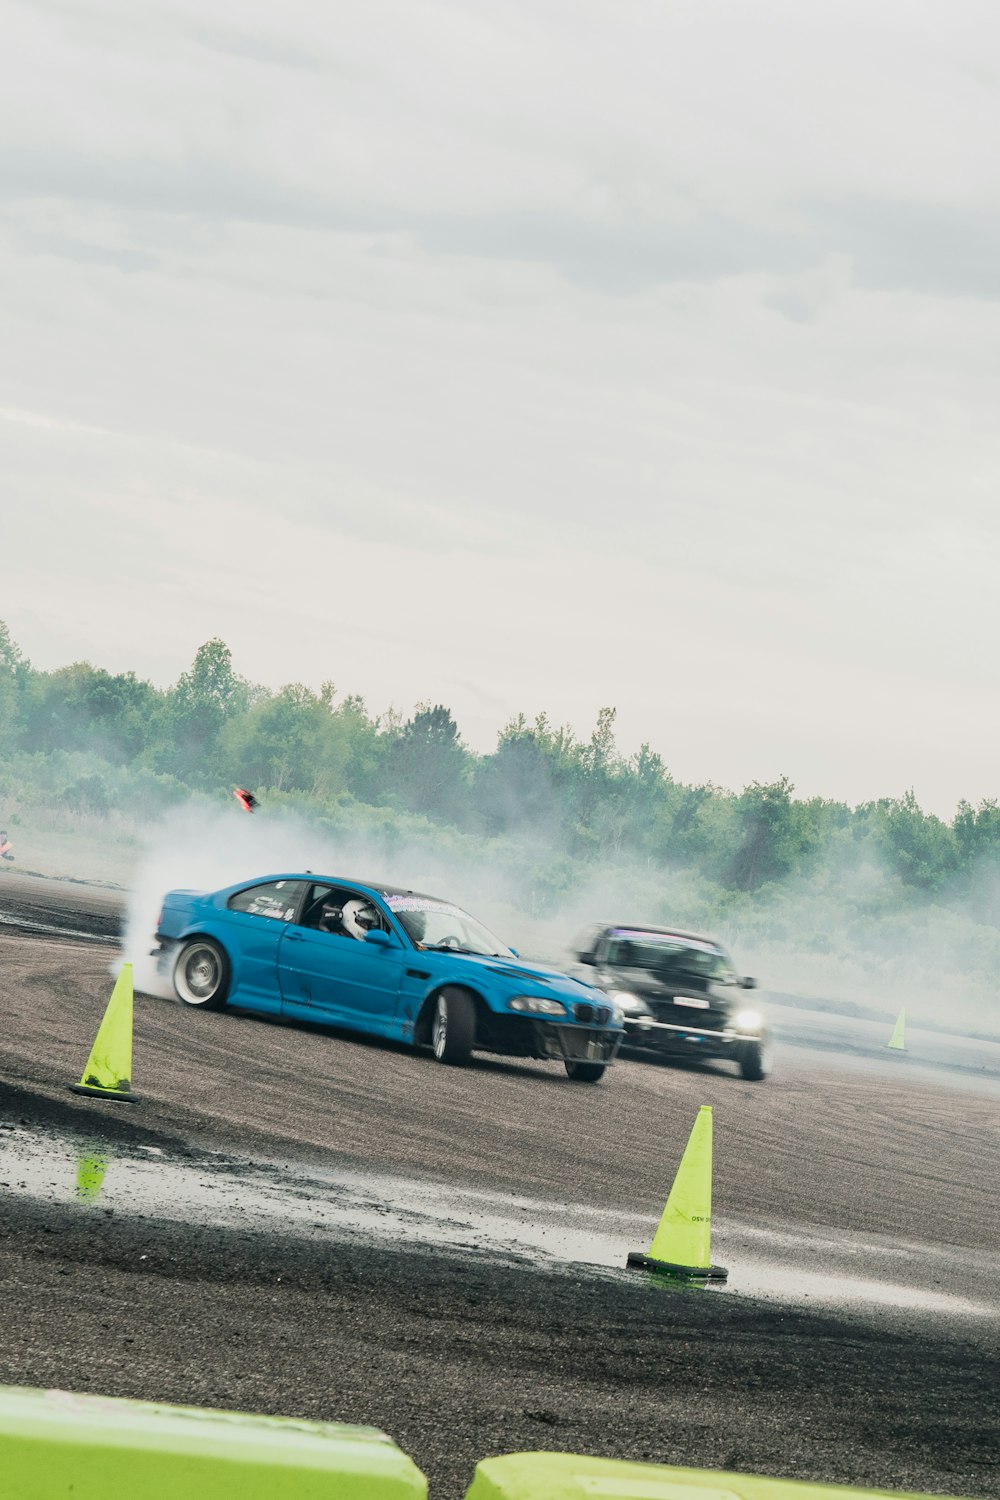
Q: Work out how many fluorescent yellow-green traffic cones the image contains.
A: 3